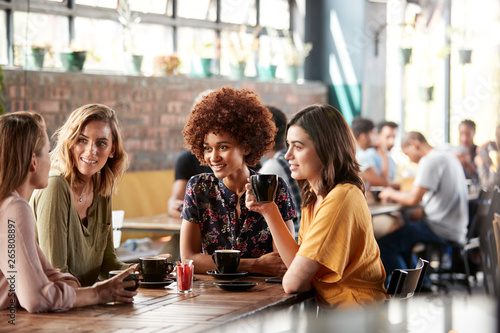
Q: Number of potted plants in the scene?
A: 11